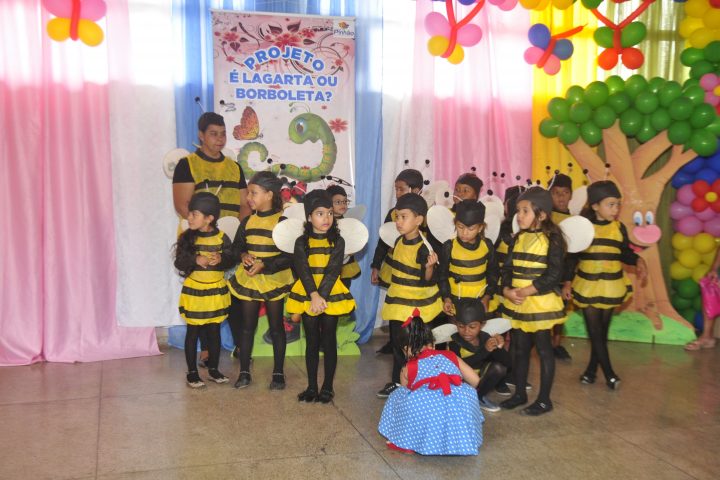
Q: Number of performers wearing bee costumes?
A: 14